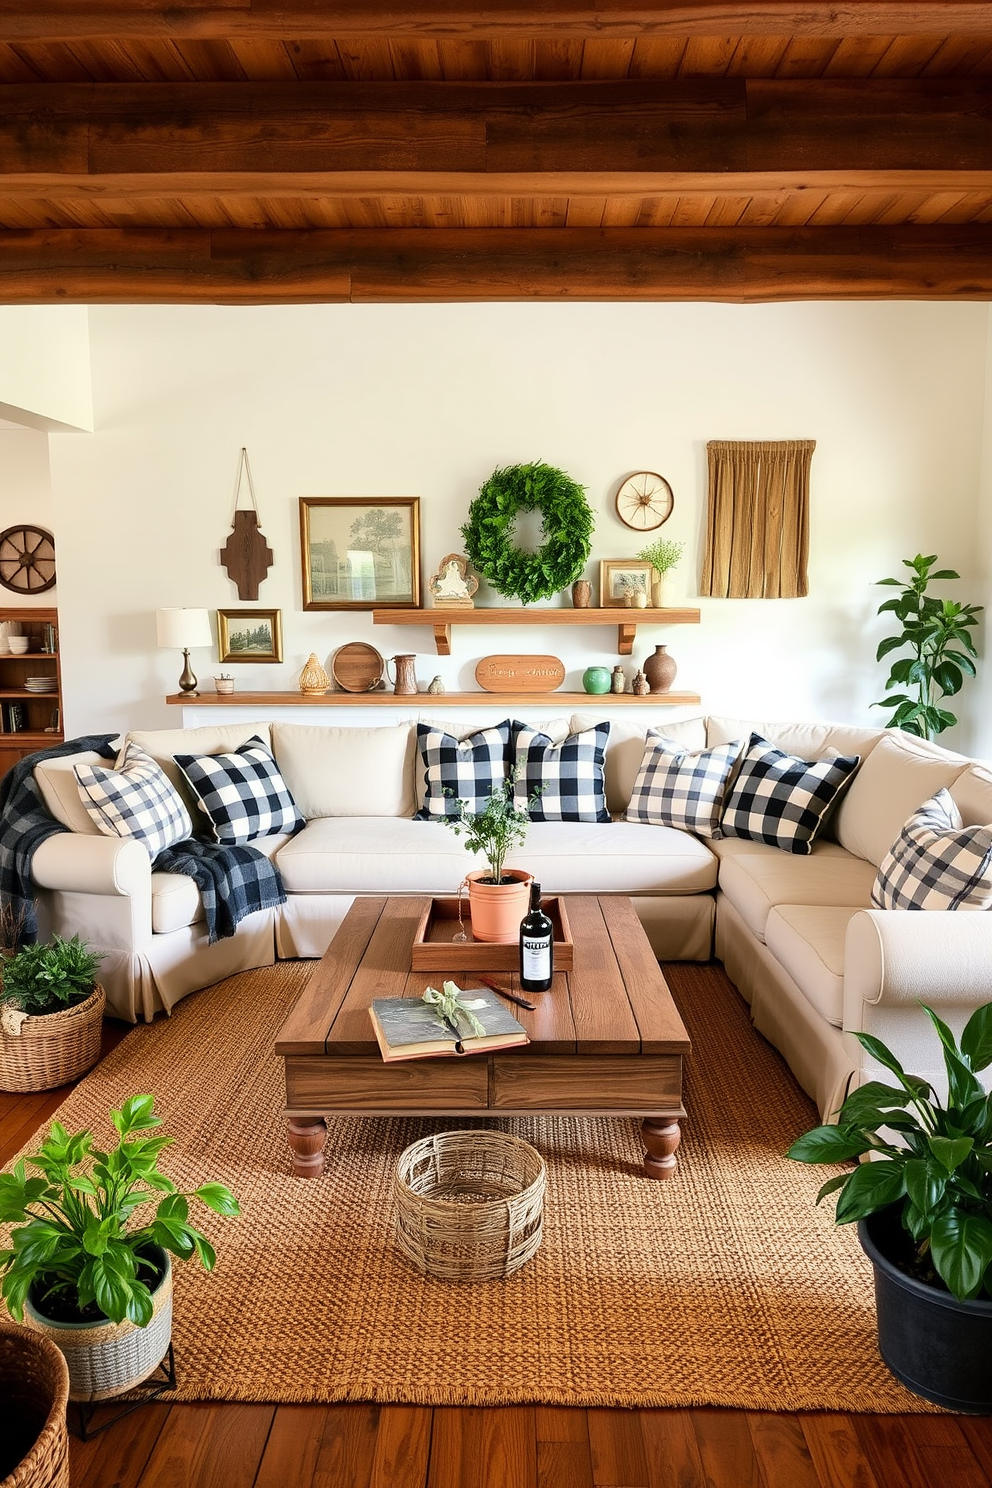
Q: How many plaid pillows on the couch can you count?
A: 7